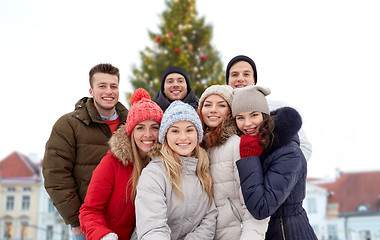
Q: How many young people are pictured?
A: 7